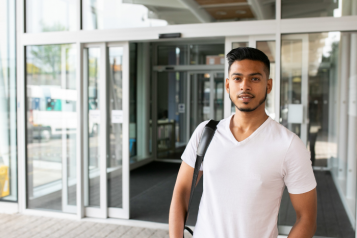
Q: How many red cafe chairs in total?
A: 0